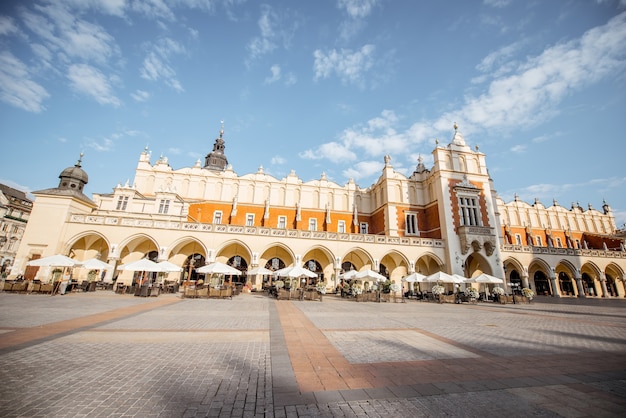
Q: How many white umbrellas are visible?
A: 14